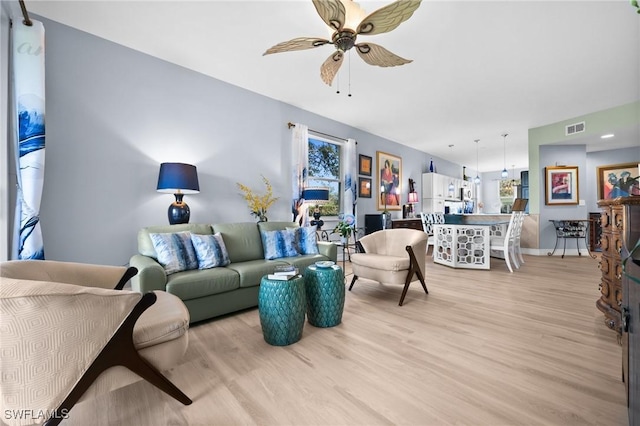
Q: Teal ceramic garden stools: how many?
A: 2